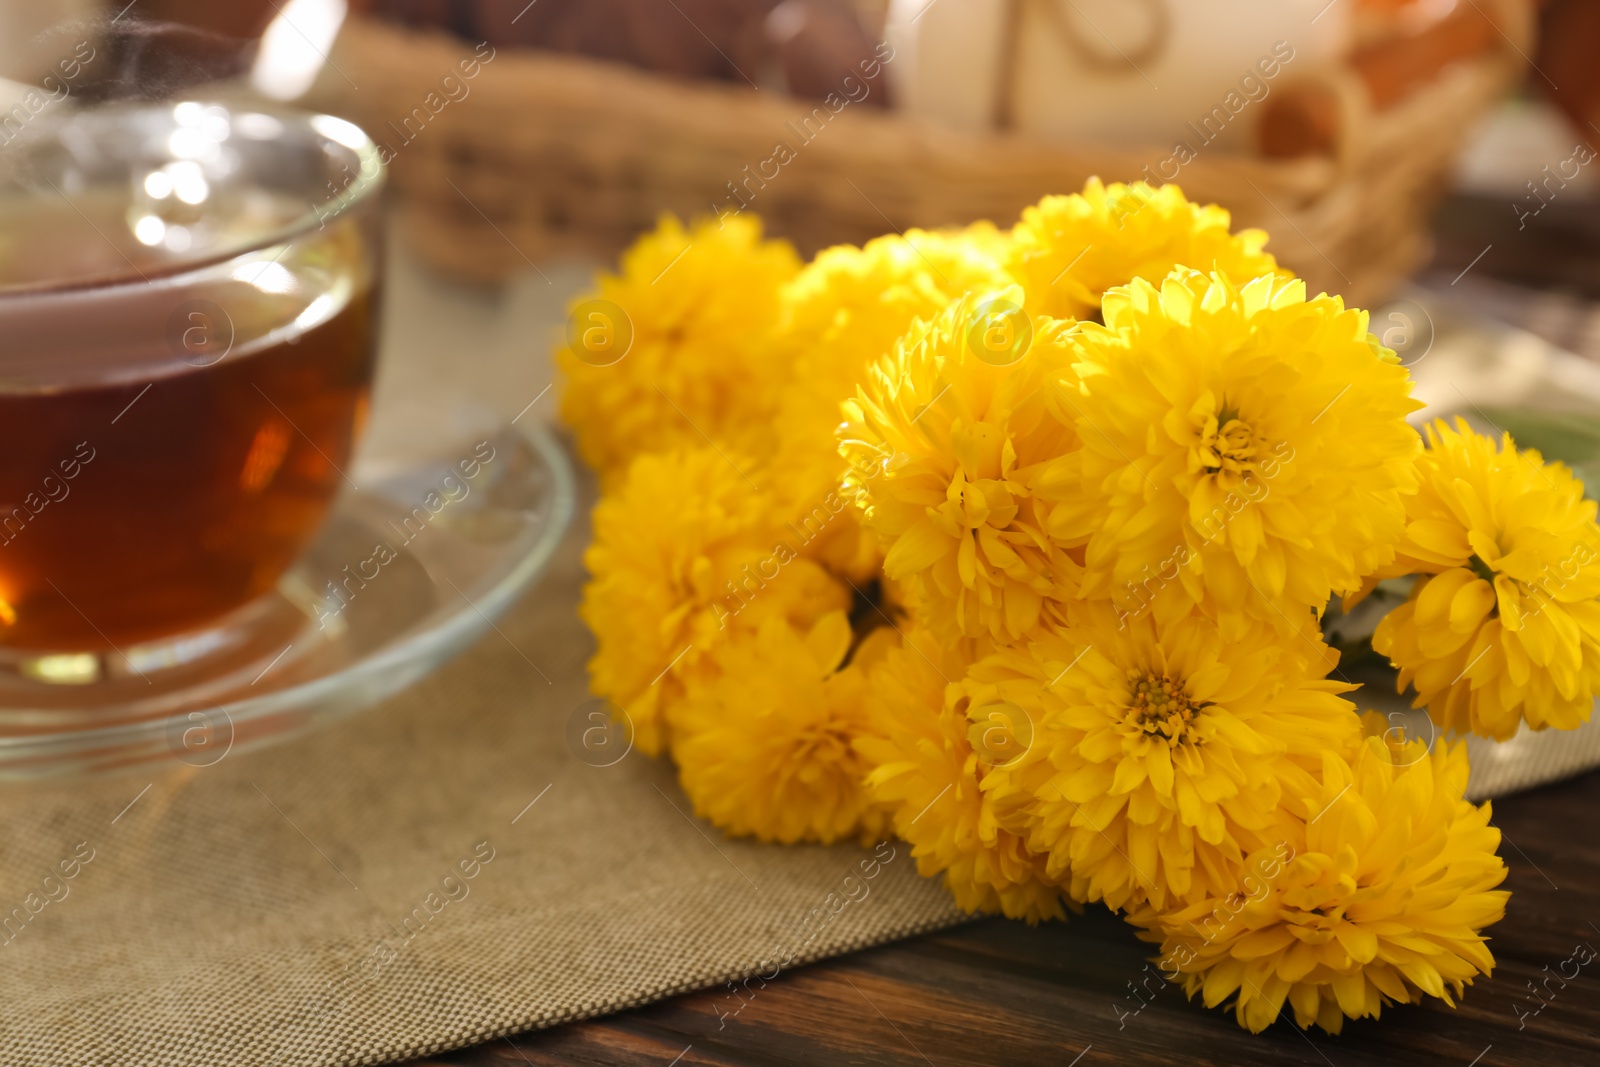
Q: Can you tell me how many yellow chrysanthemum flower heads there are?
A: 11